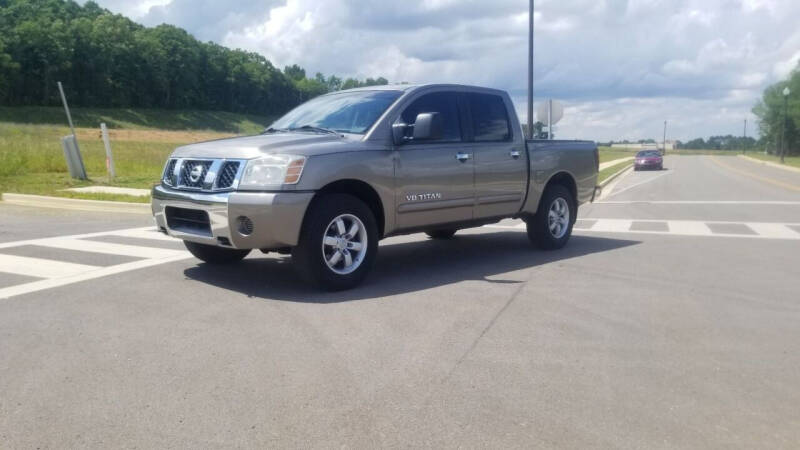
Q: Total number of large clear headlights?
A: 1